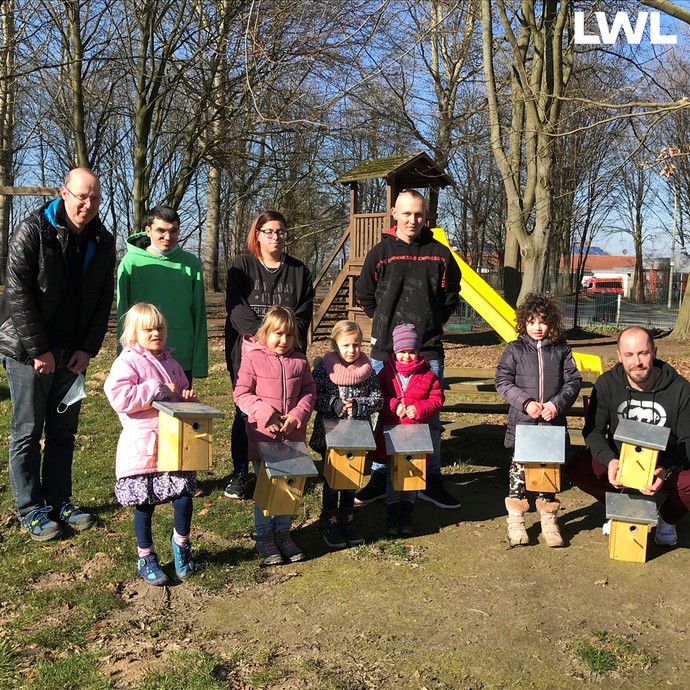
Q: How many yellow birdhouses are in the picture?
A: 7